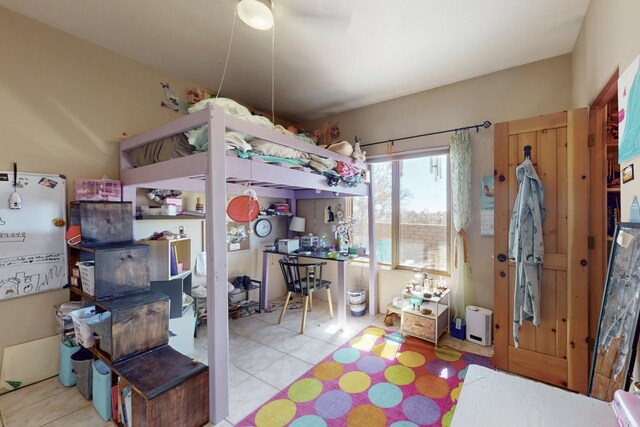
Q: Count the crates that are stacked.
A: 4